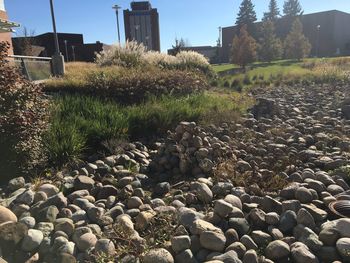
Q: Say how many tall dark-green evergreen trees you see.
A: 3